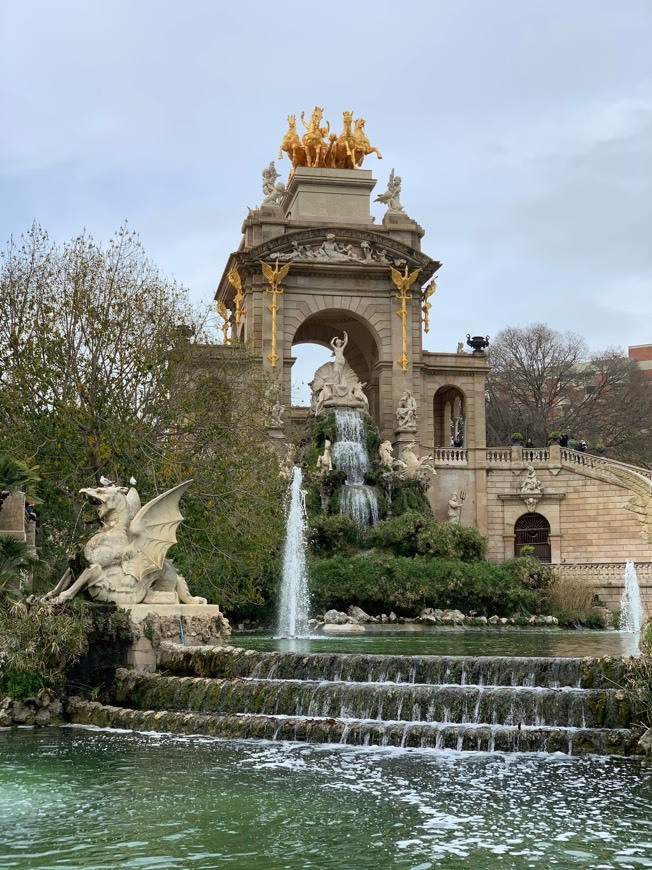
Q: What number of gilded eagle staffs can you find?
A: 5